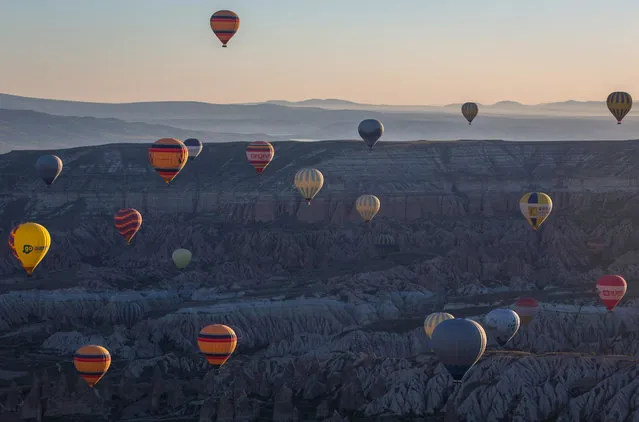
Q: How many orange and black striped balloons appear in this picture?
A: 4